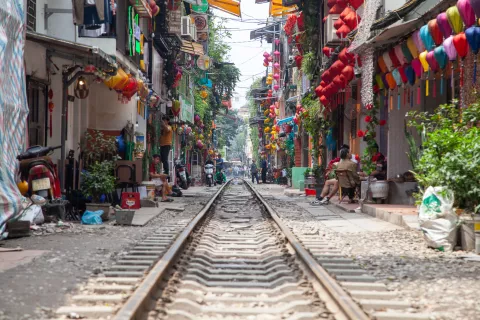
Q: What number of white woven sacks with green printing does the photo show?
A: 1